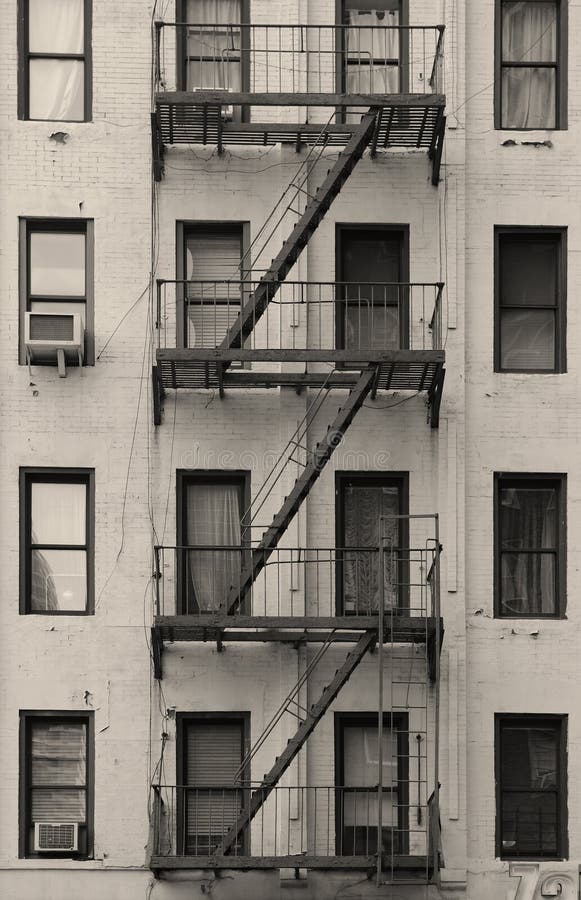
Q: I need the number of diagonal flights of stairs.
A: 3